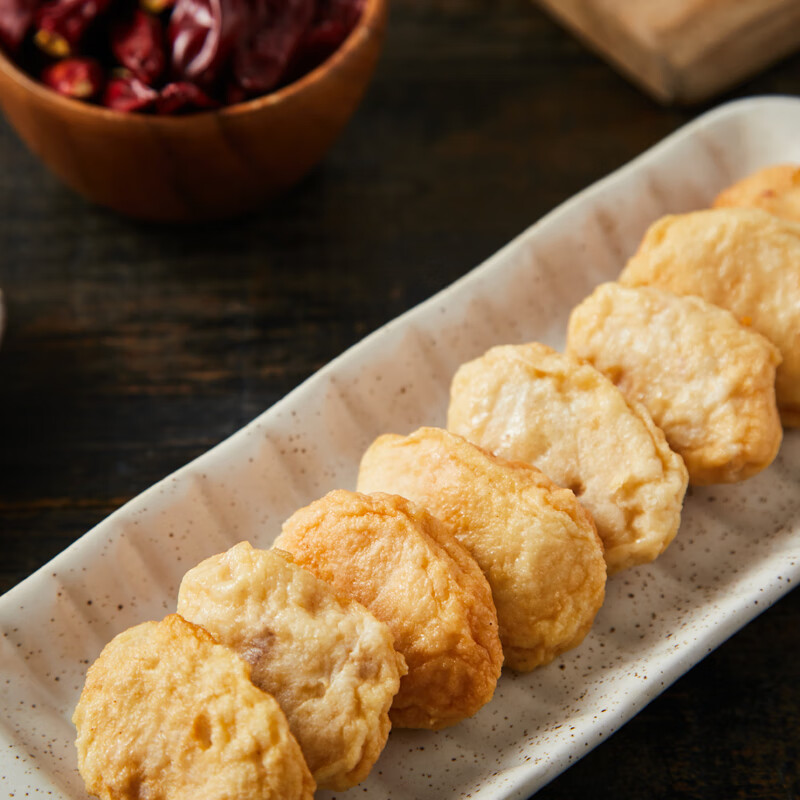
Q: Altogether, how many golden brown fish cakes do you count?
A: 8